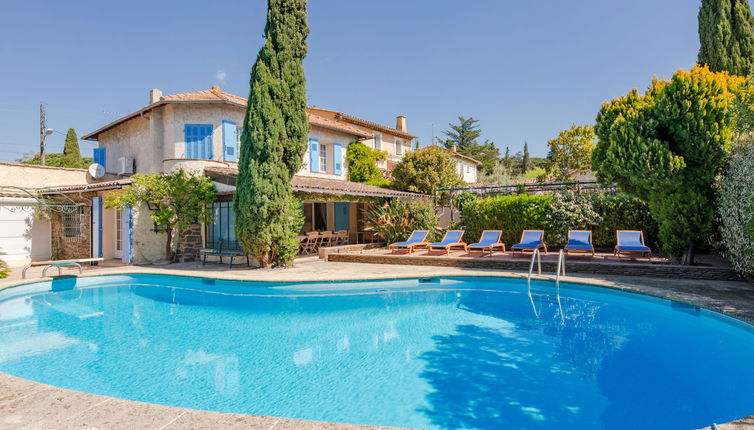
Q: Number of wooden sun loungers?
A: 6